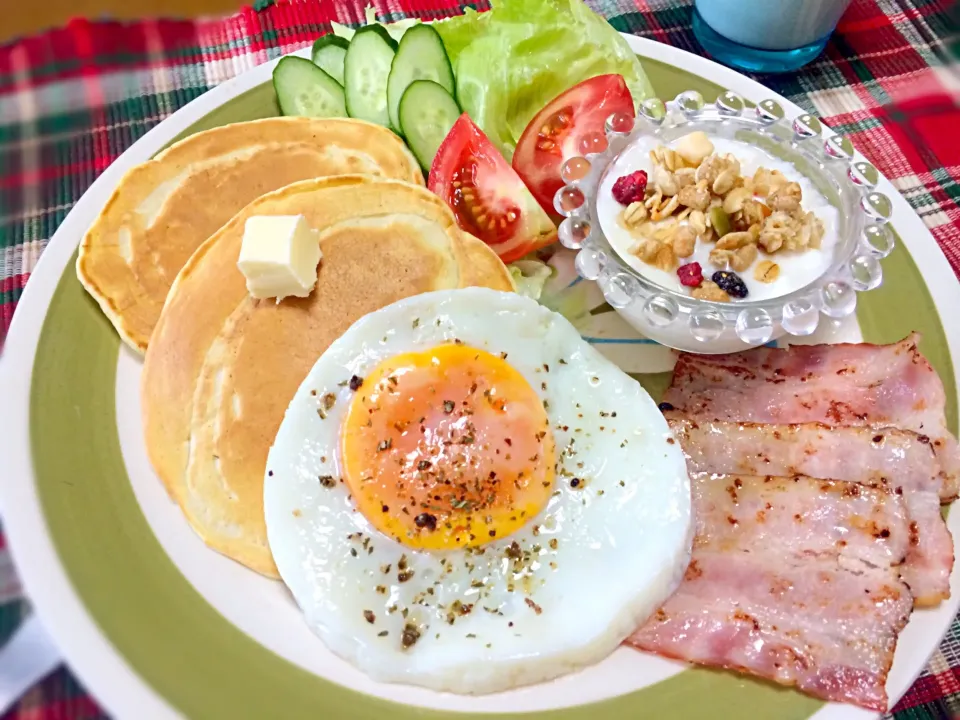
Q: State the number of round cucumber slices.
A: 5